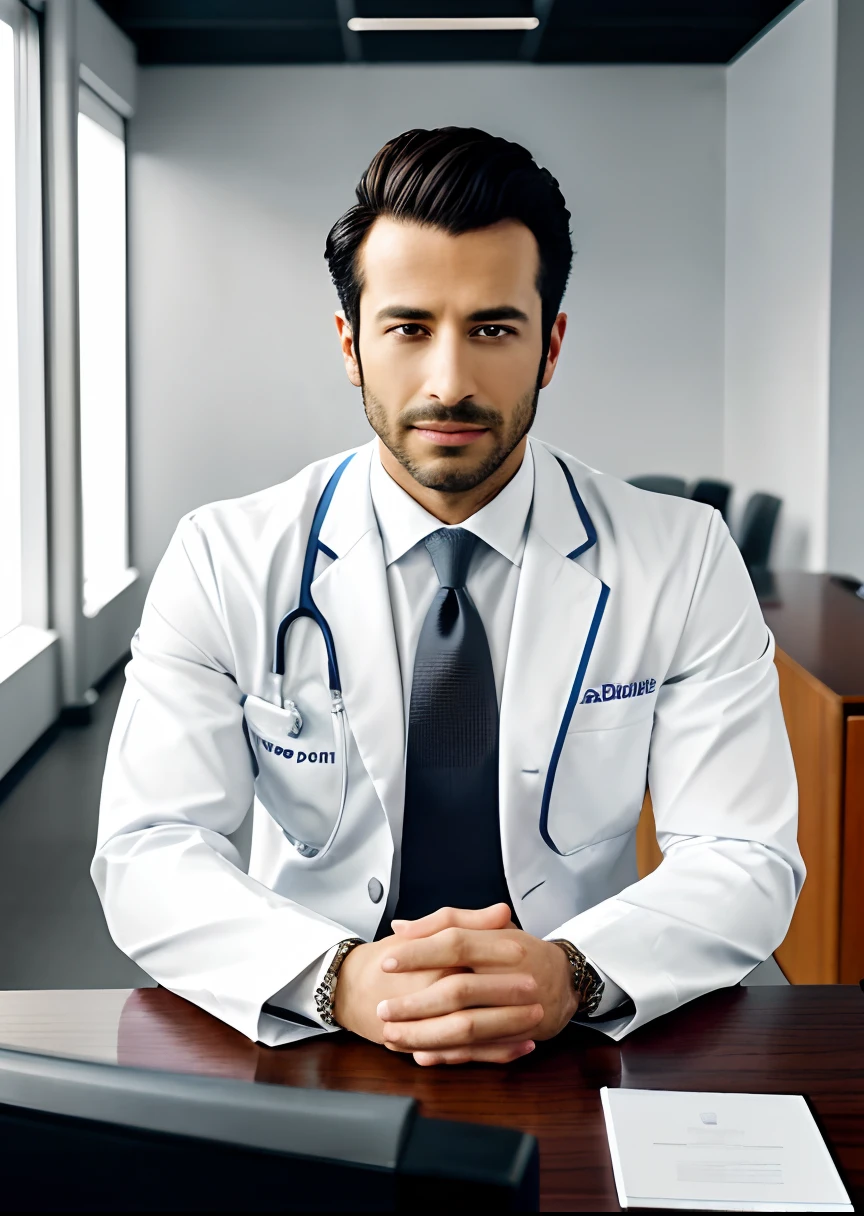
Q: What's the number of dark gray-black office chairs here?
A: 3